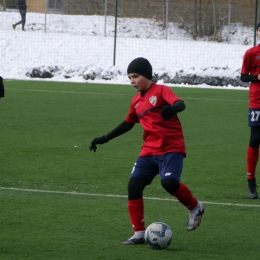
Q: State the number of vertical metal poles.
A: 6